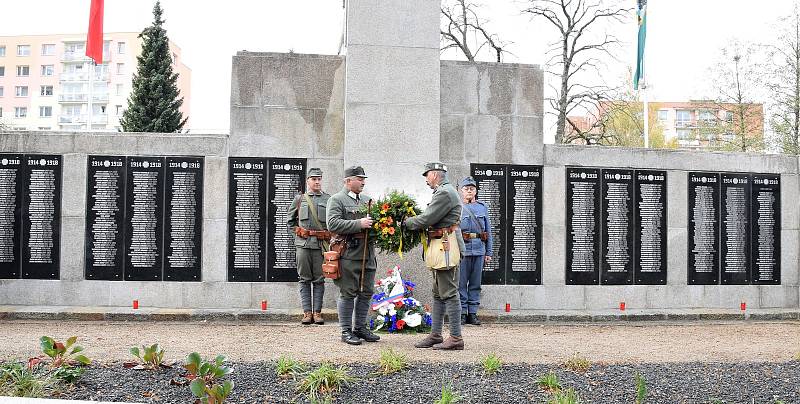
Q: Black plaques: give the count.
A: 15